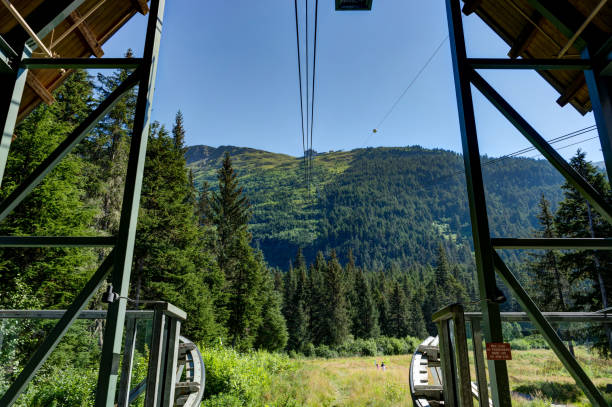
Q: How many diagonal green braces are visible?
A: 4